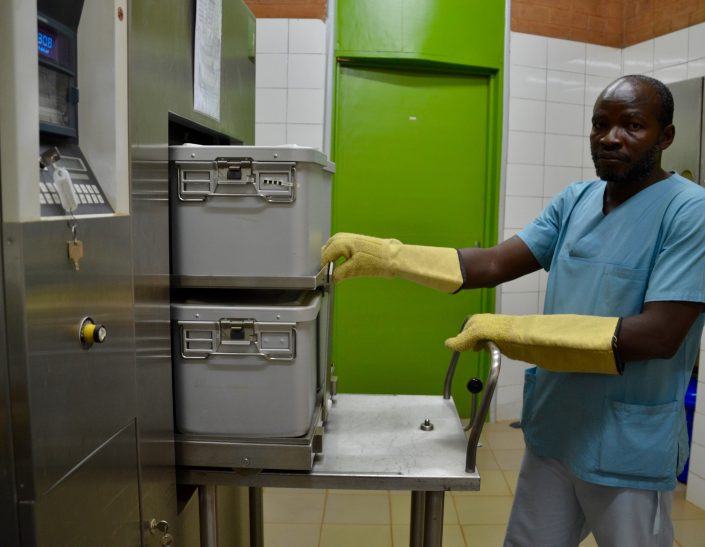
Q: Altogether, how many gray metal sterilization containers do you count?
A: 2